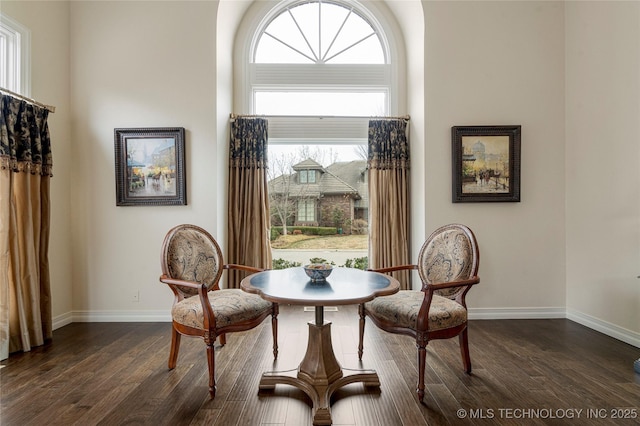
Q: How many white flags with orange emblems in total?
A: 0